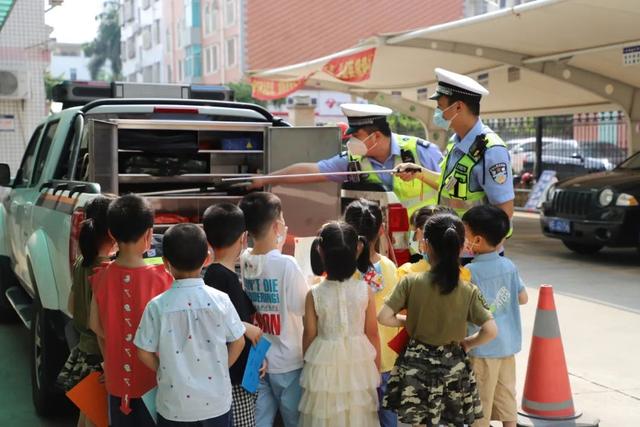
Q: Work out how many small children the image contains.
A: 10